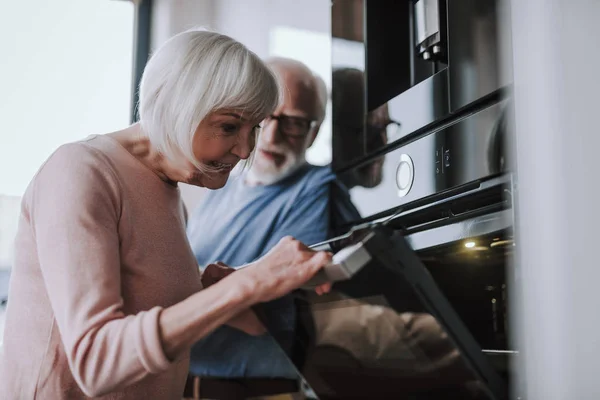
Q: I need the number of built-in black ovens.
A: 1